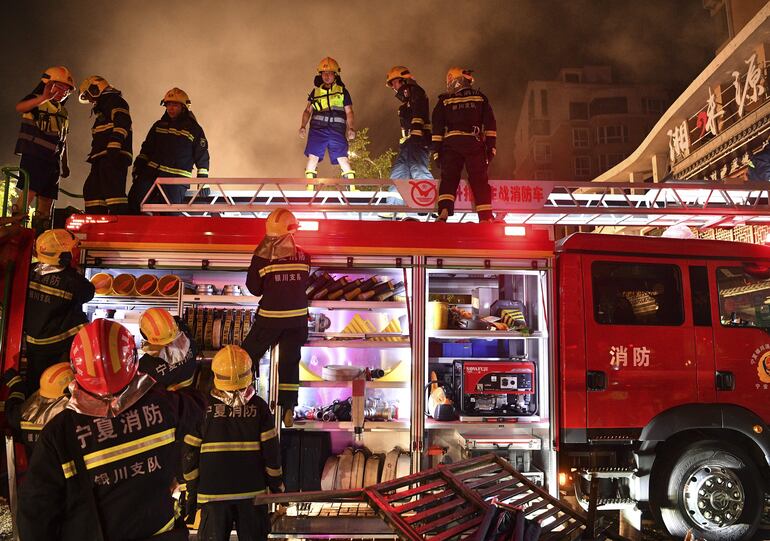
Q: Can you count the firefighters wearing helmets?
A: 12